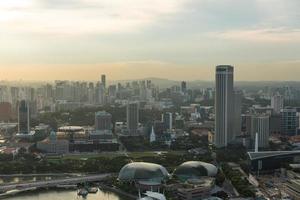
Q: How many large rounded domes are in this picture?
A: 2